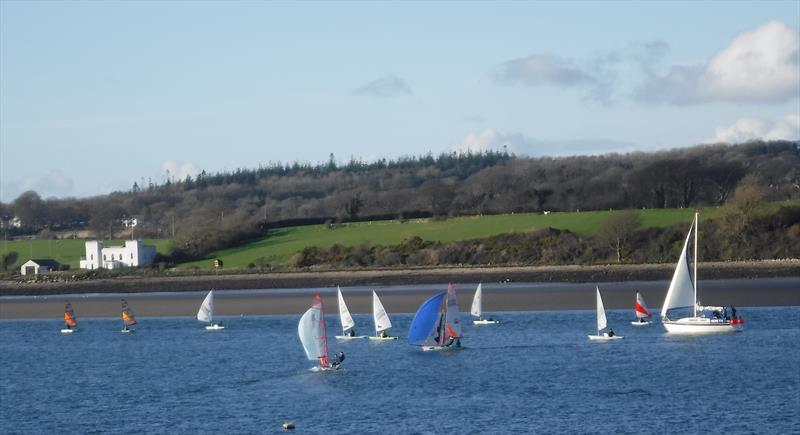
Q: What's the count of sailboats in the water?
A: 11